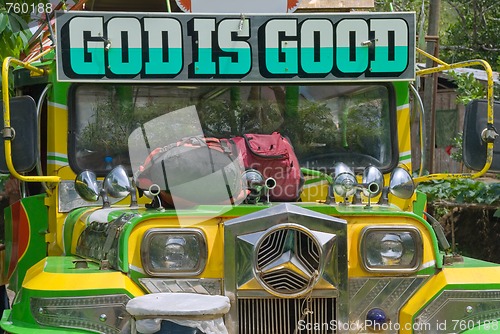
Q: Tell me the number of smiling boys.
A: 0